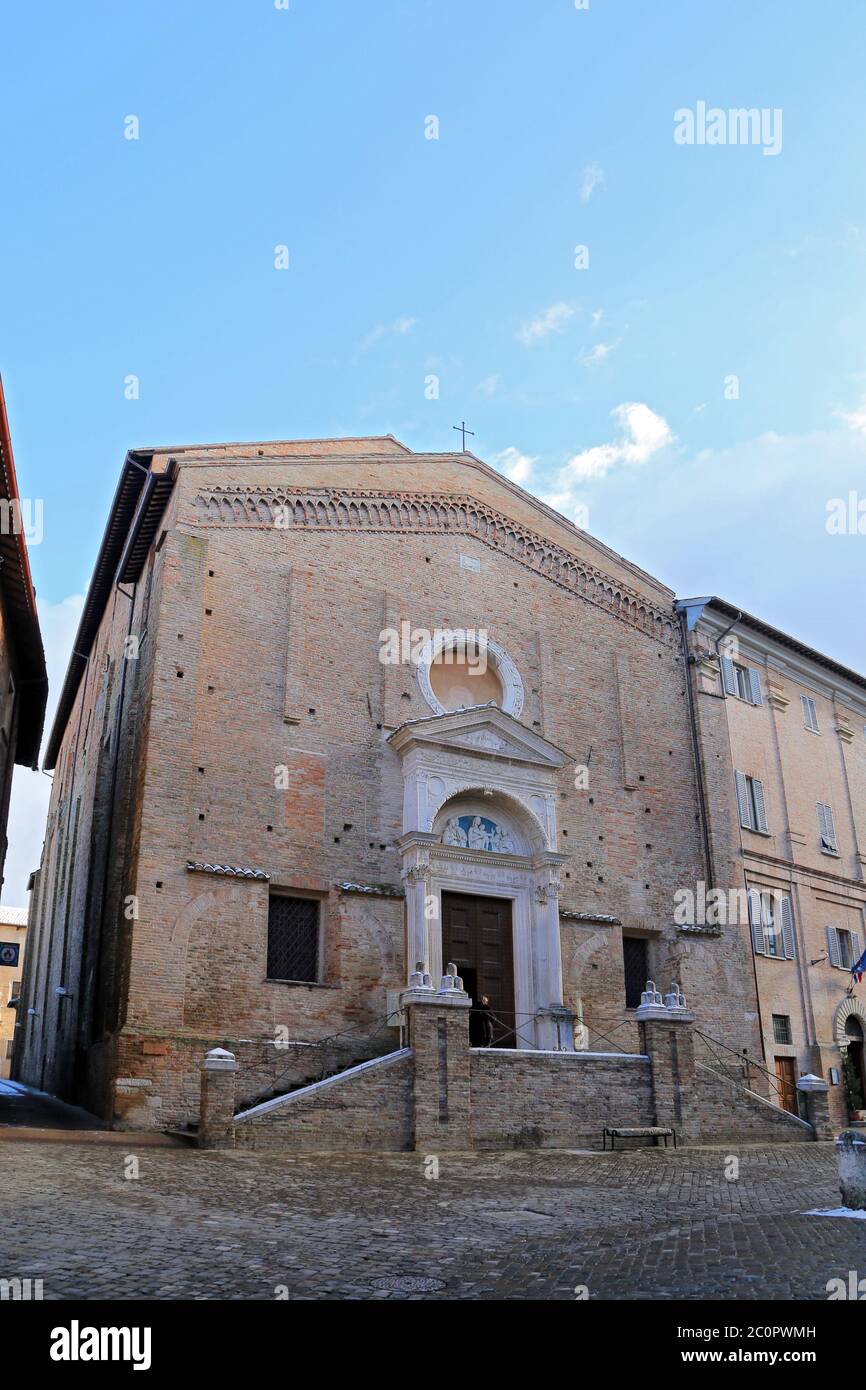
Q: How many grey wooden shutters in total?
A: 12